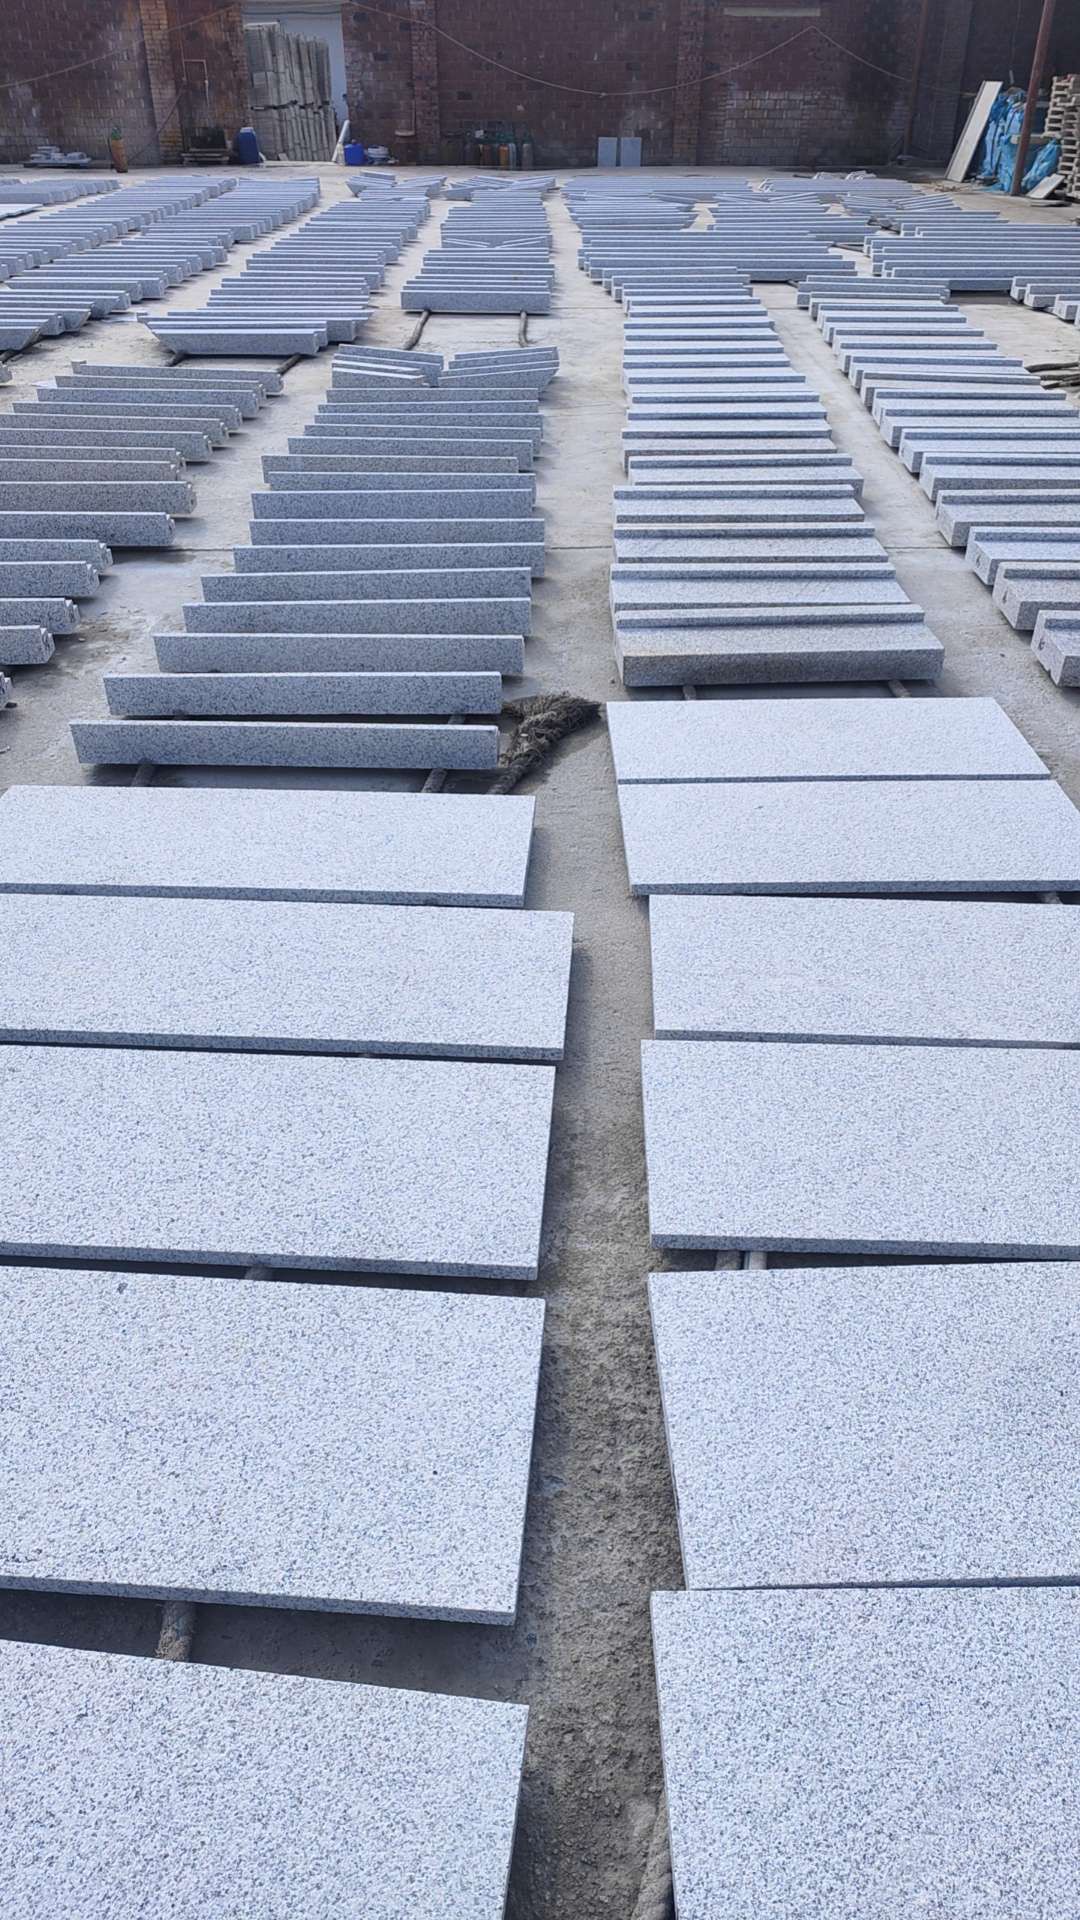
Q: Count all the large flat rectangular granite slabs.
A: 11